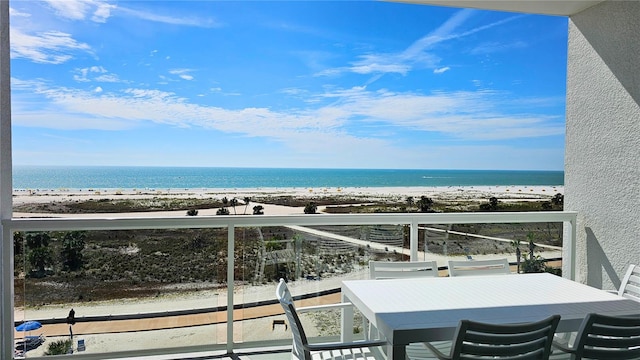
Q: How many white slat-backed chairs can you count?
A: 4